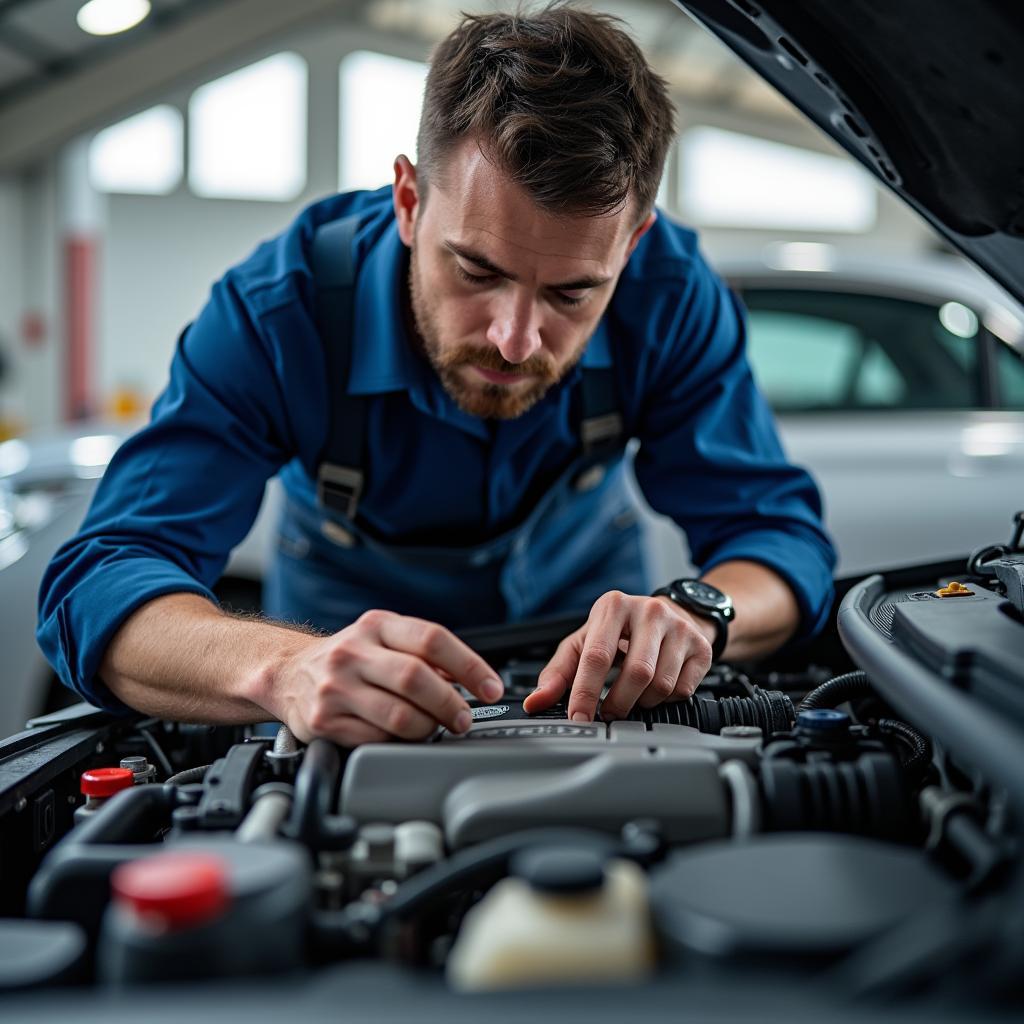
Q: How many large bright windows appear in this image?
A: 4